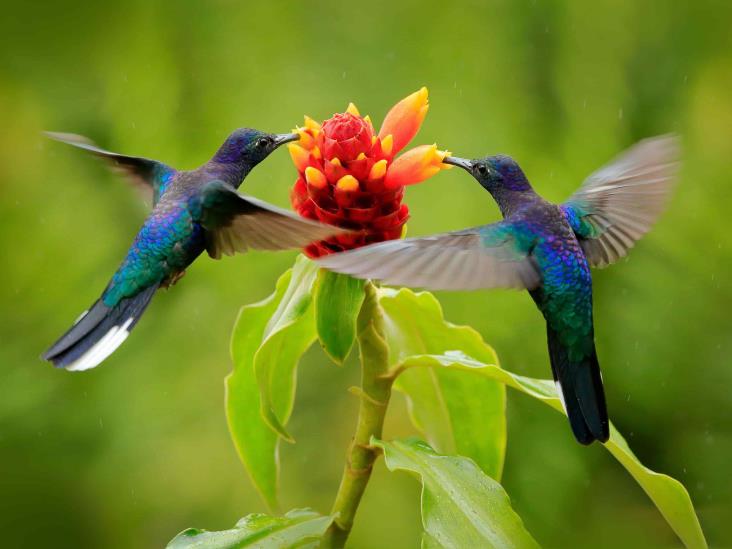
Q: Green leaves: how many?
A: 7